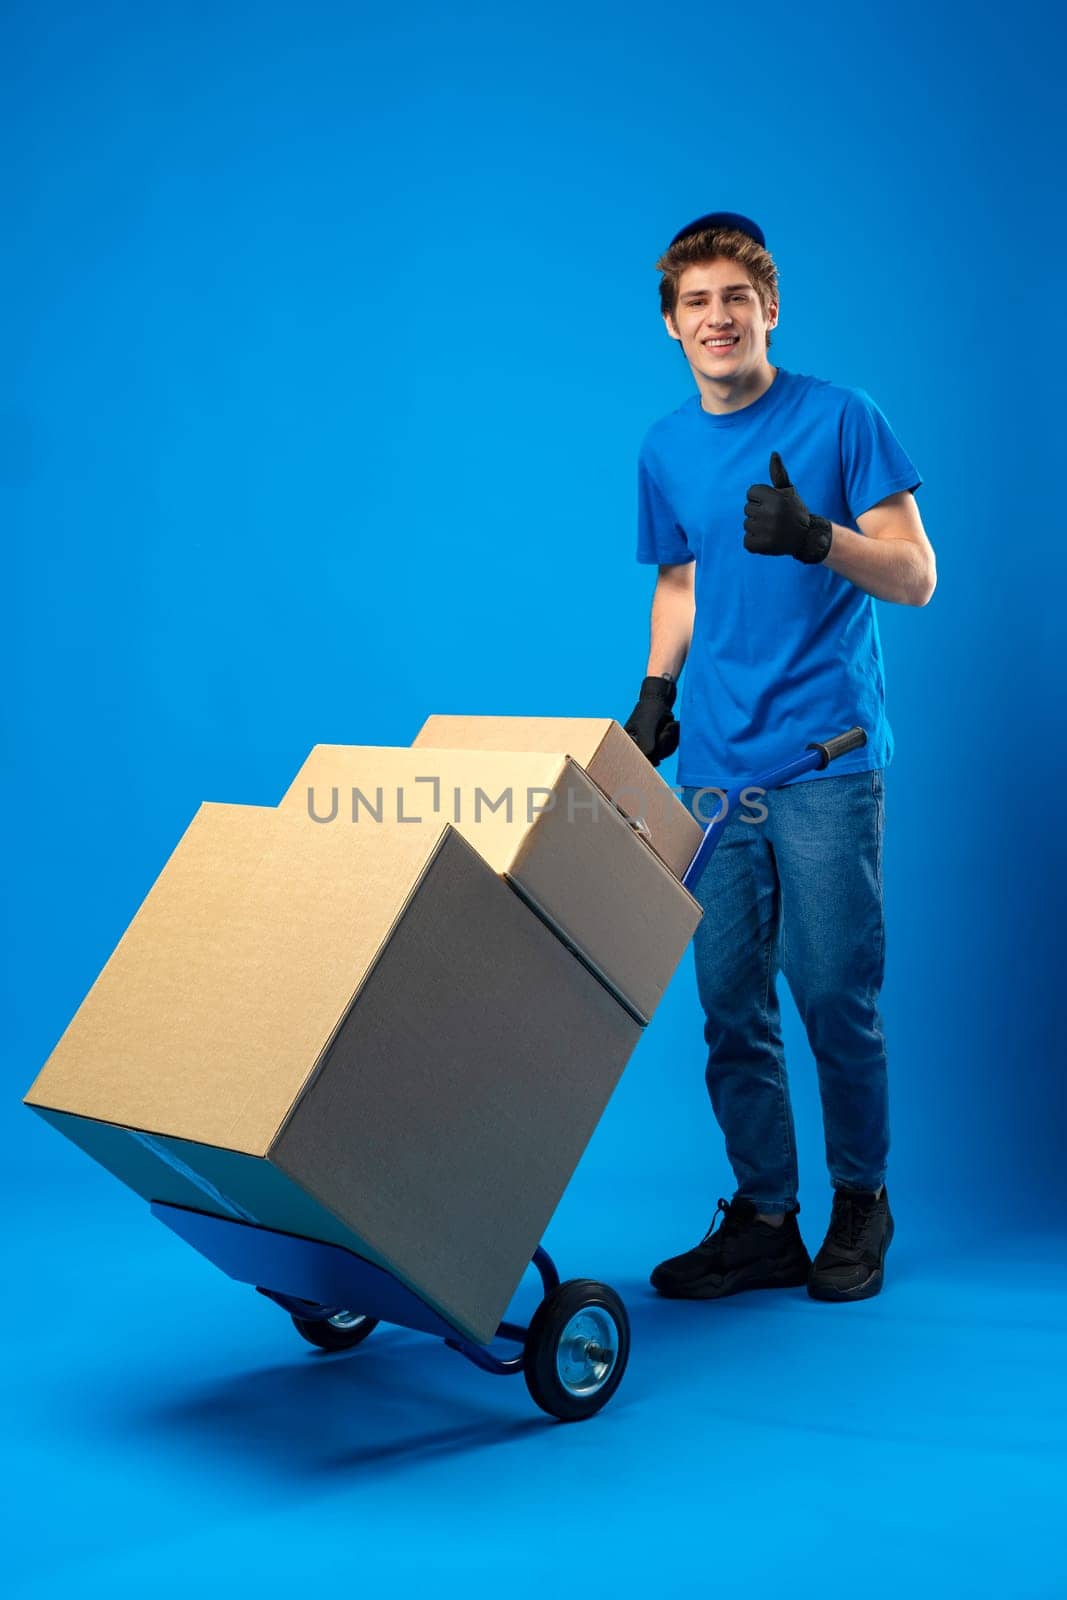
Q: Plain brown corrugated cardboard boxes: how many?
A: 3